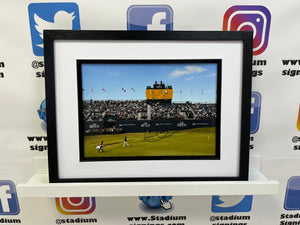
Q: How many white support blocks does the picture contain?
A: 2